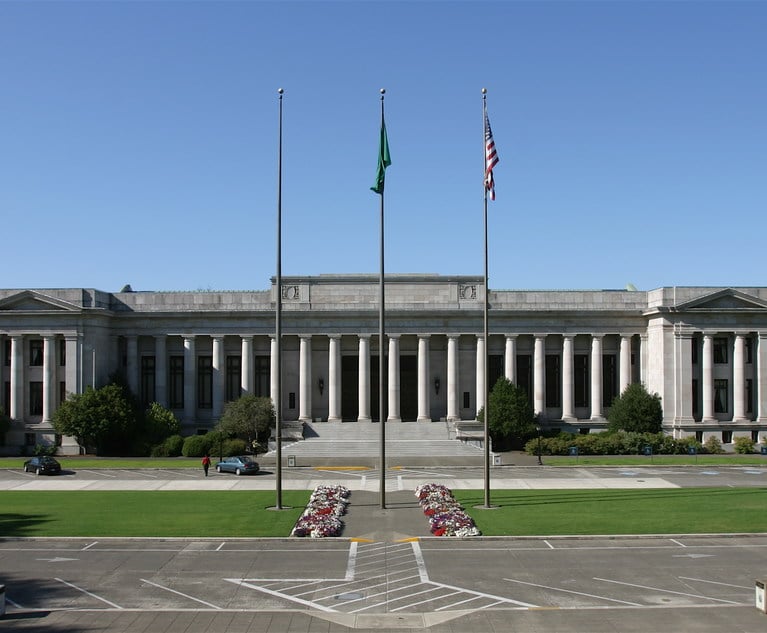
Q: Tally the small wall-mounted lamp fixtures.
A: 2